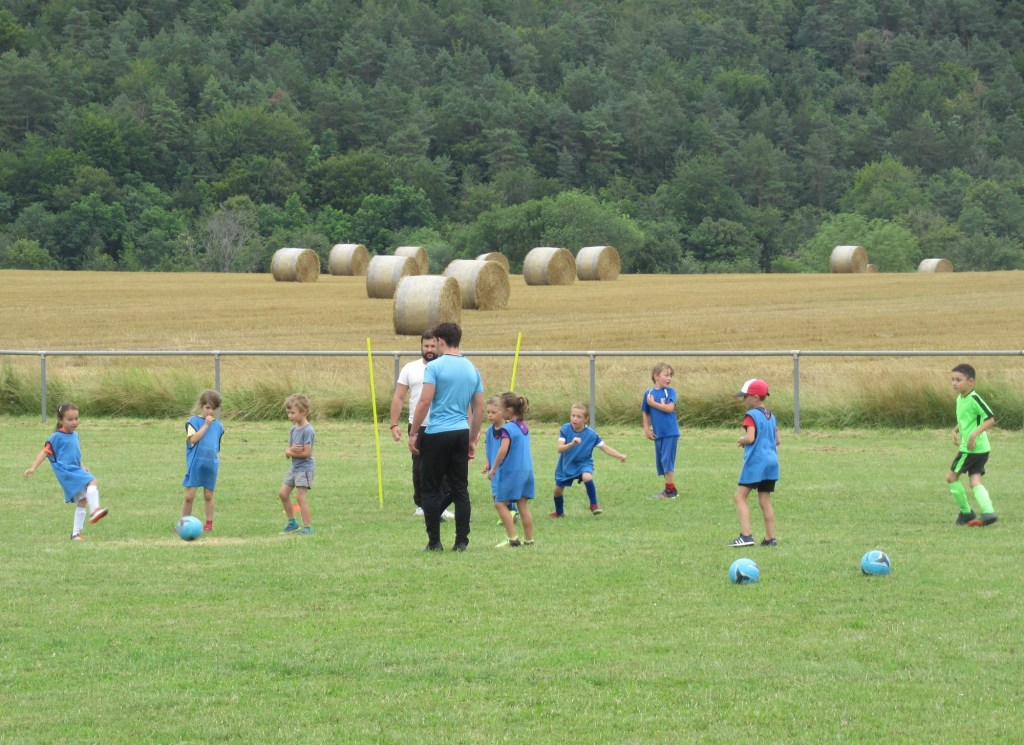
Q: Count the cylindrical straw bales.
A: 12